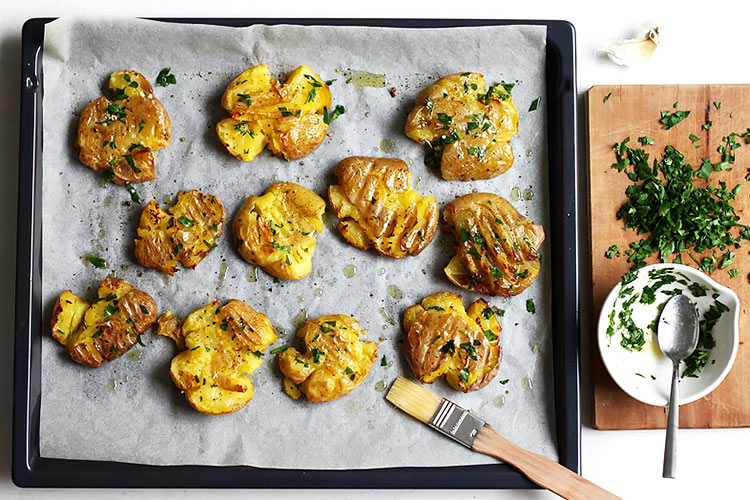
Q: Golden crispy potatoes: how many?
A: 11